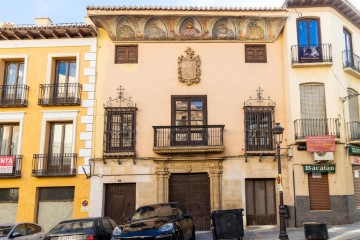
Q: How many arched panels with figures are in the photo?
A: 5